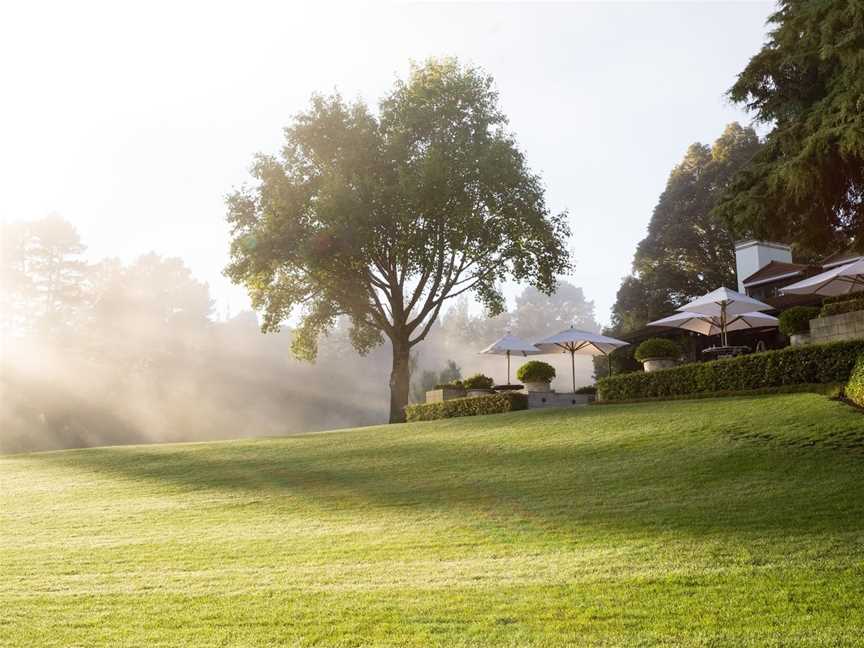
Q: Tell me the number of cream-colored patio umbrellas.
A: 5